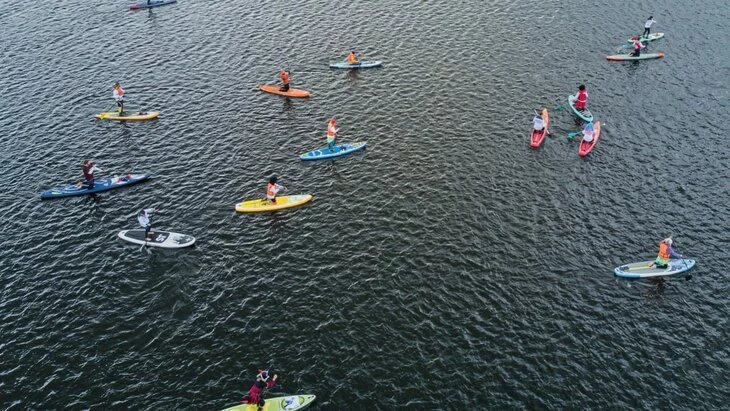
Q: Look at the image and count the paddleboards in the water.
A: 15